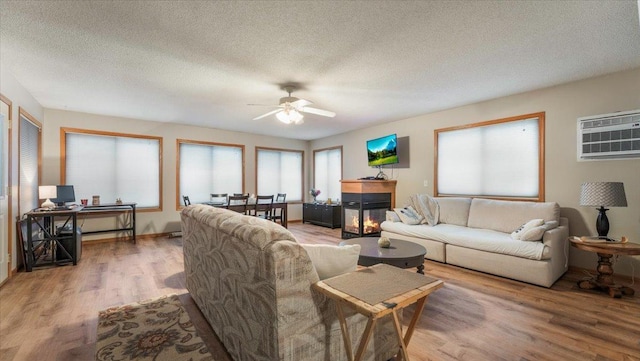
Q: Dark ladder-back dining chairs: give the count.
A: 6